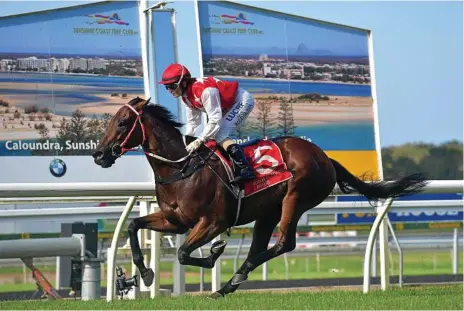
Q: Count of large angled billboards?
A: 2